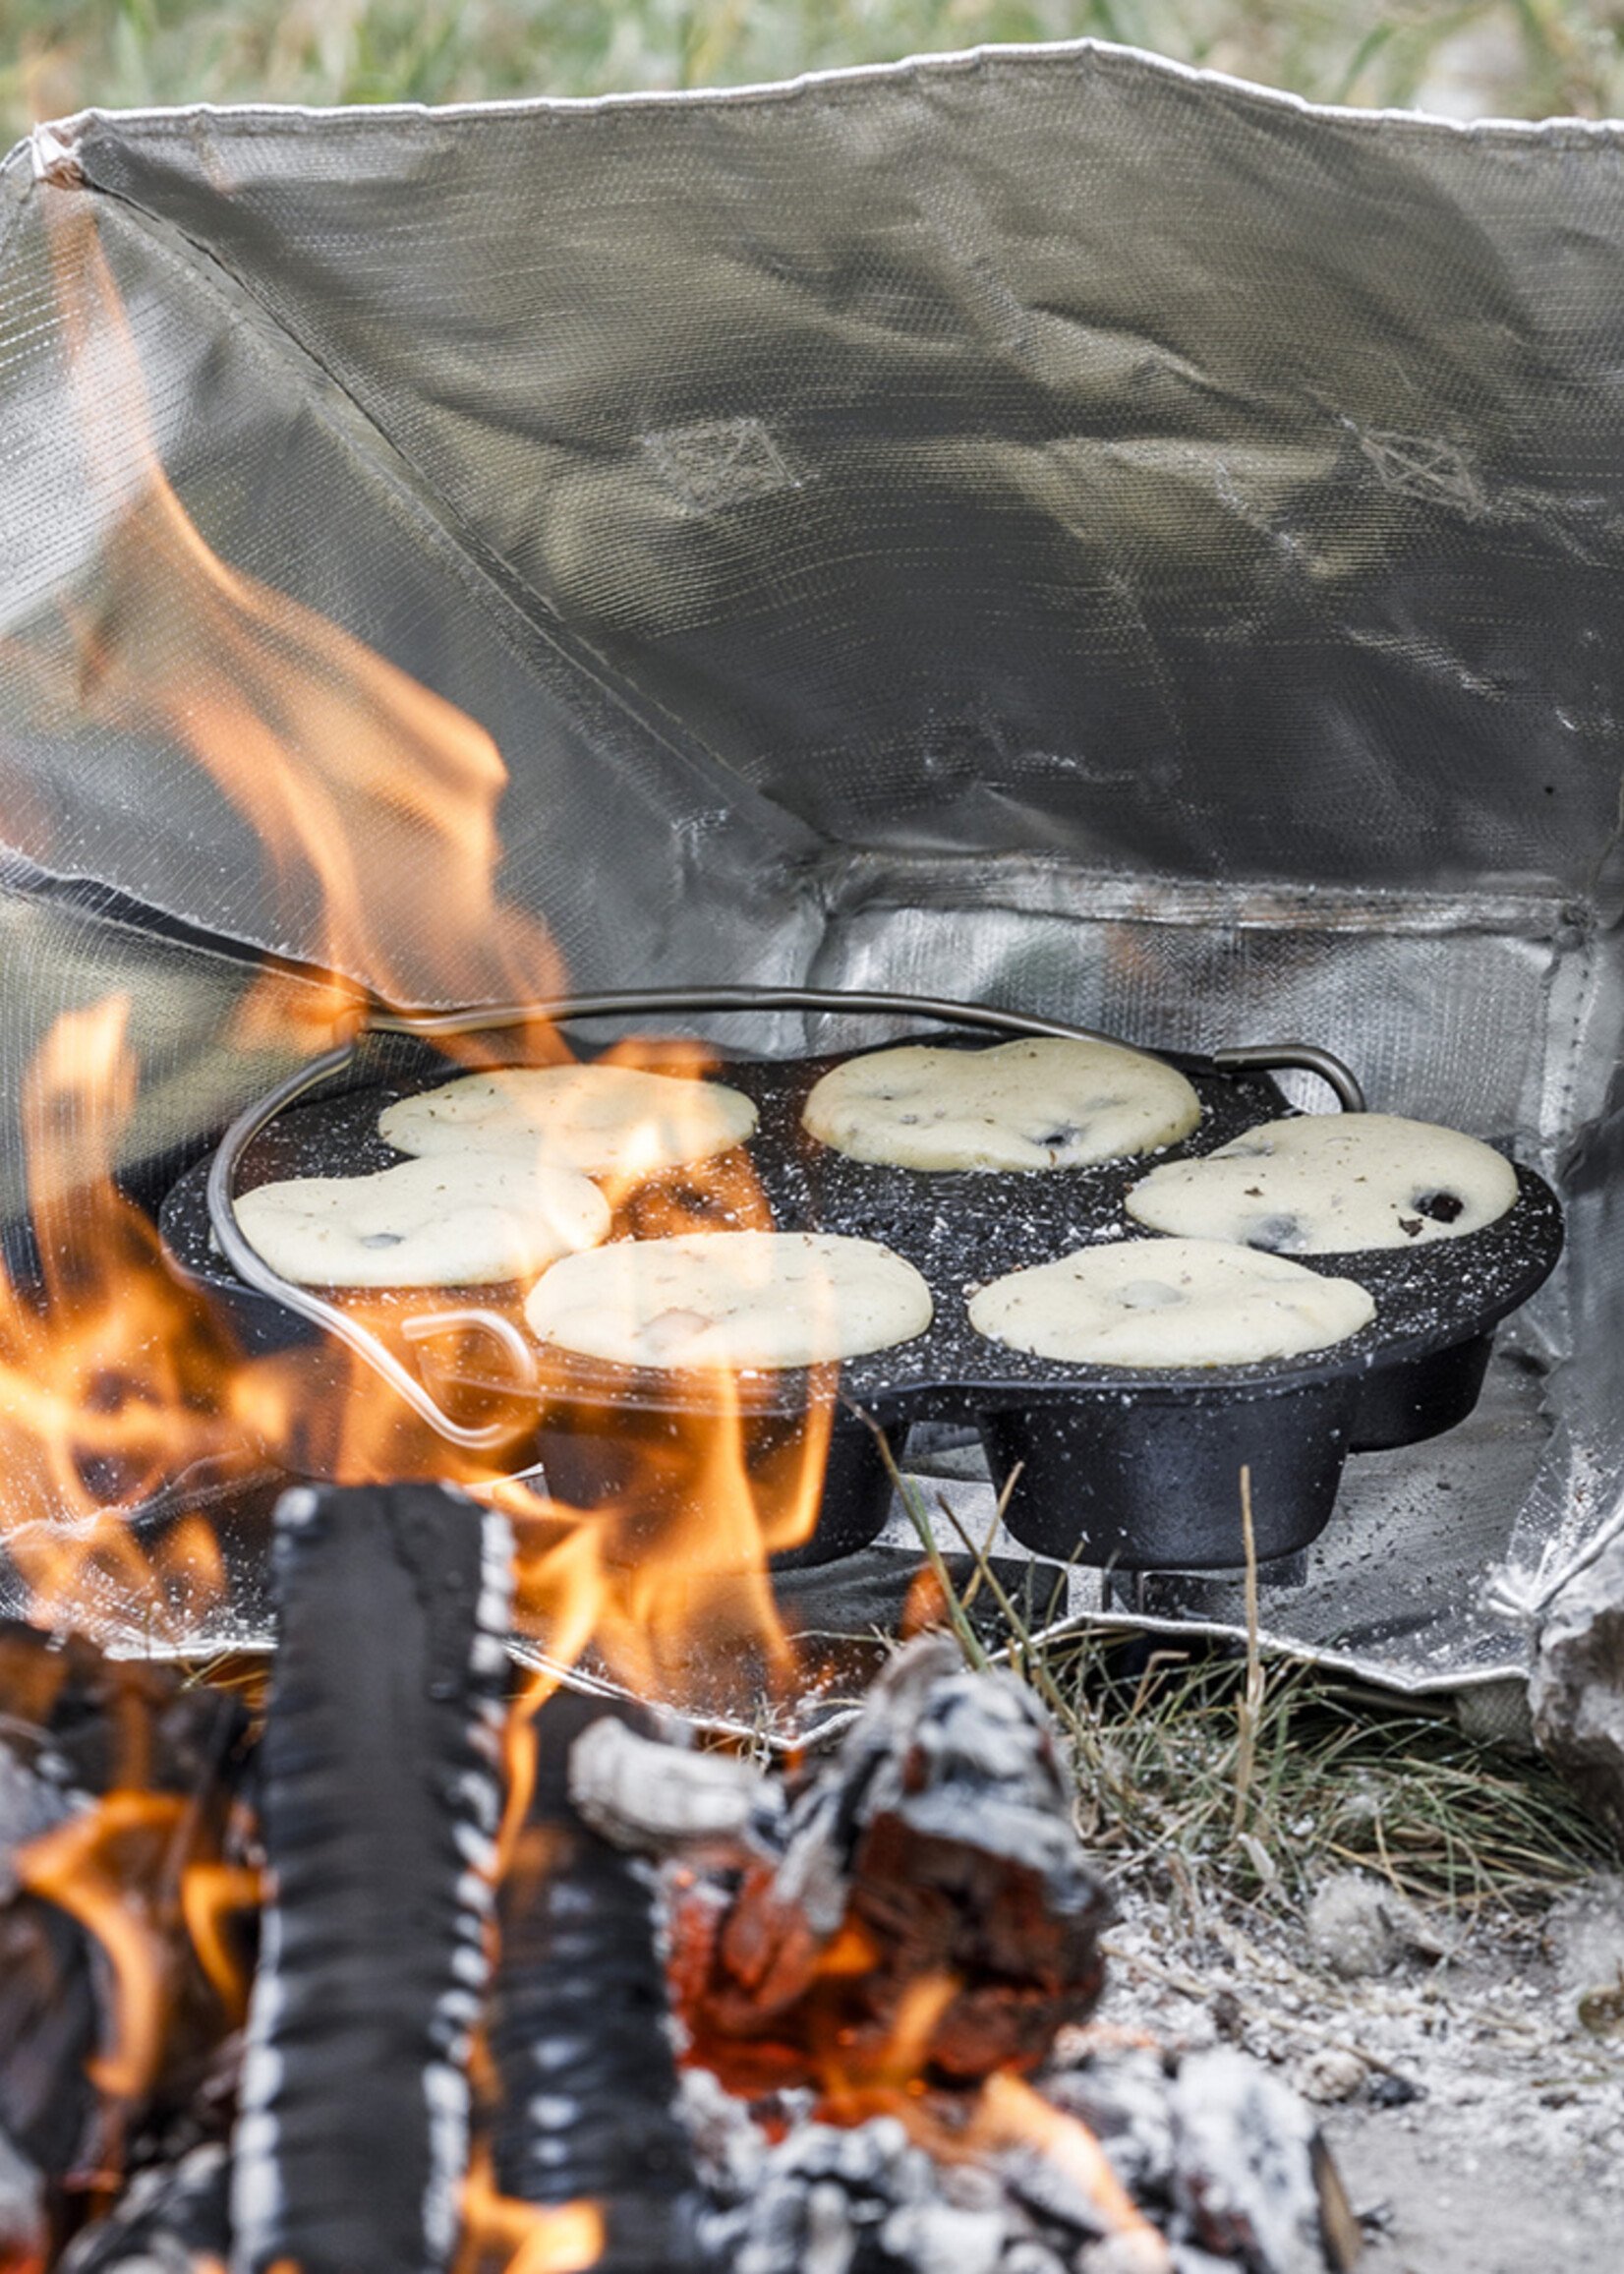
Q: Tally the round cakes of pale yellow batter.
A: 6